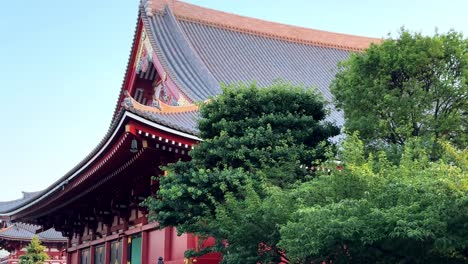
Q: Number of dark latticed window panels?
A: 3